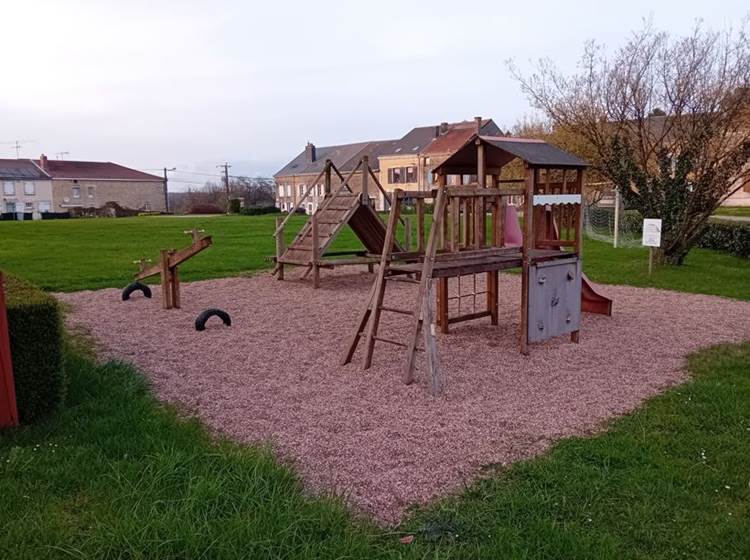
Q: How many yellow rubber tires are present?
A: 0